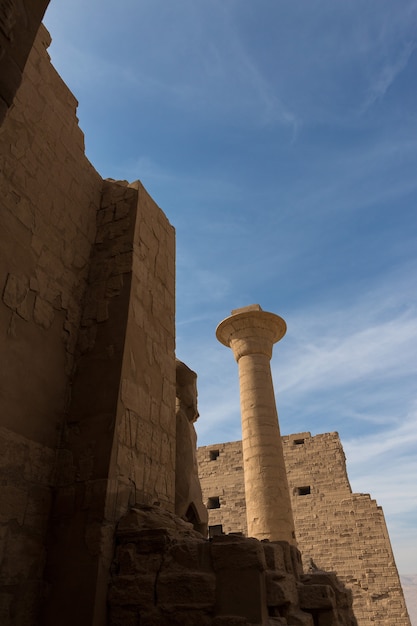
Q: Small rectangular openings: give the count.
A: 4